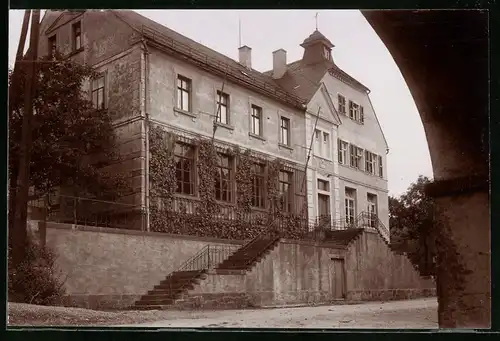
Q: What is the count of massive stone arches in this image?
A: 1